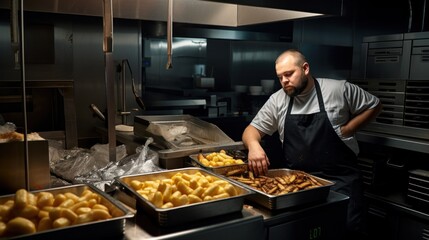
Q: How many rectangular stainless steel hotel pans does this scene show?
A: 4